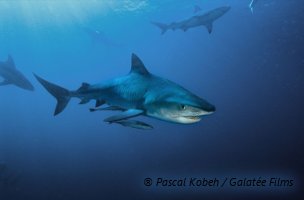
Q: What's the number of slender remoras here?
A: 2